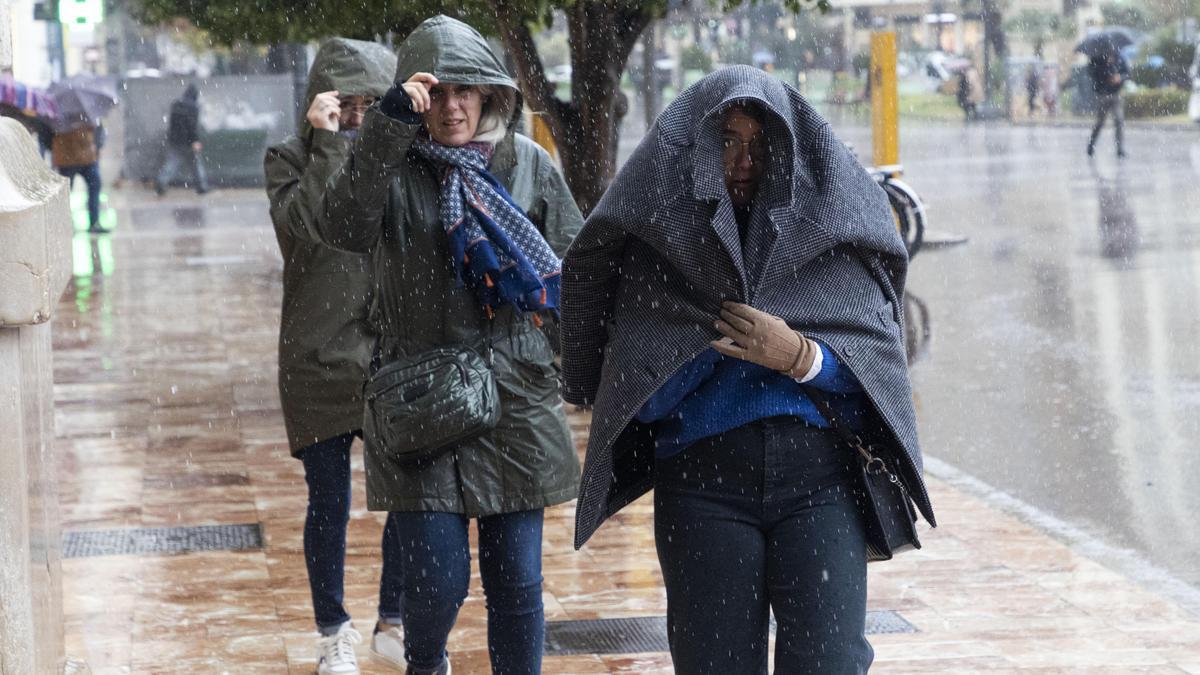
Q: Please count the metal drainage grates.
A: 2